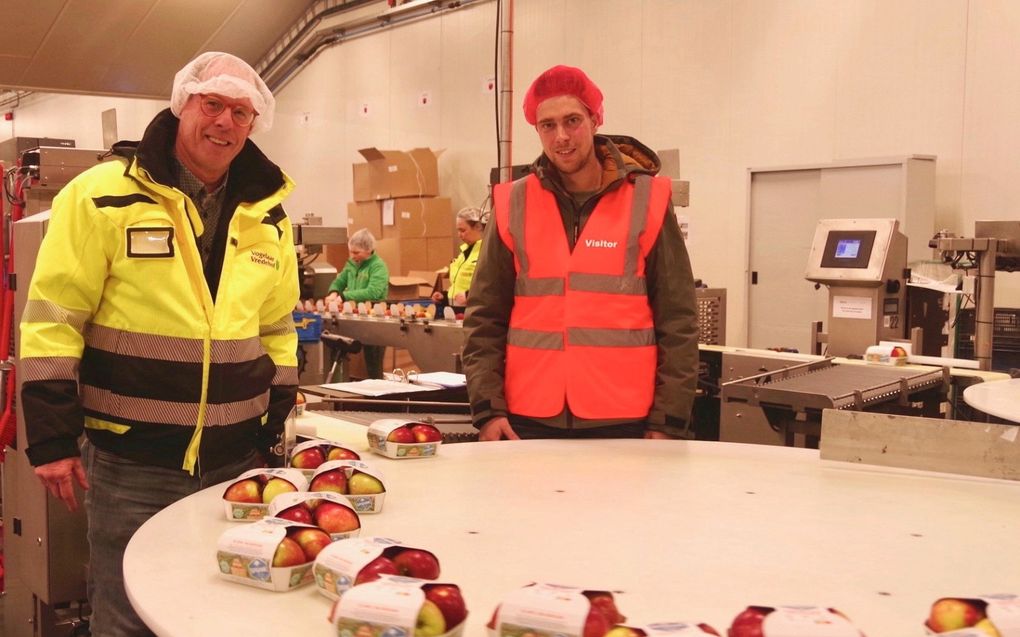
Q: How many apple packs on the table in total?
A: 12